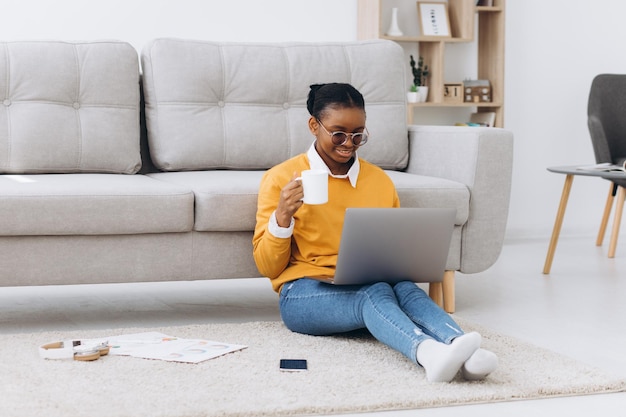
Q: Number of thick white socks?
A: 2